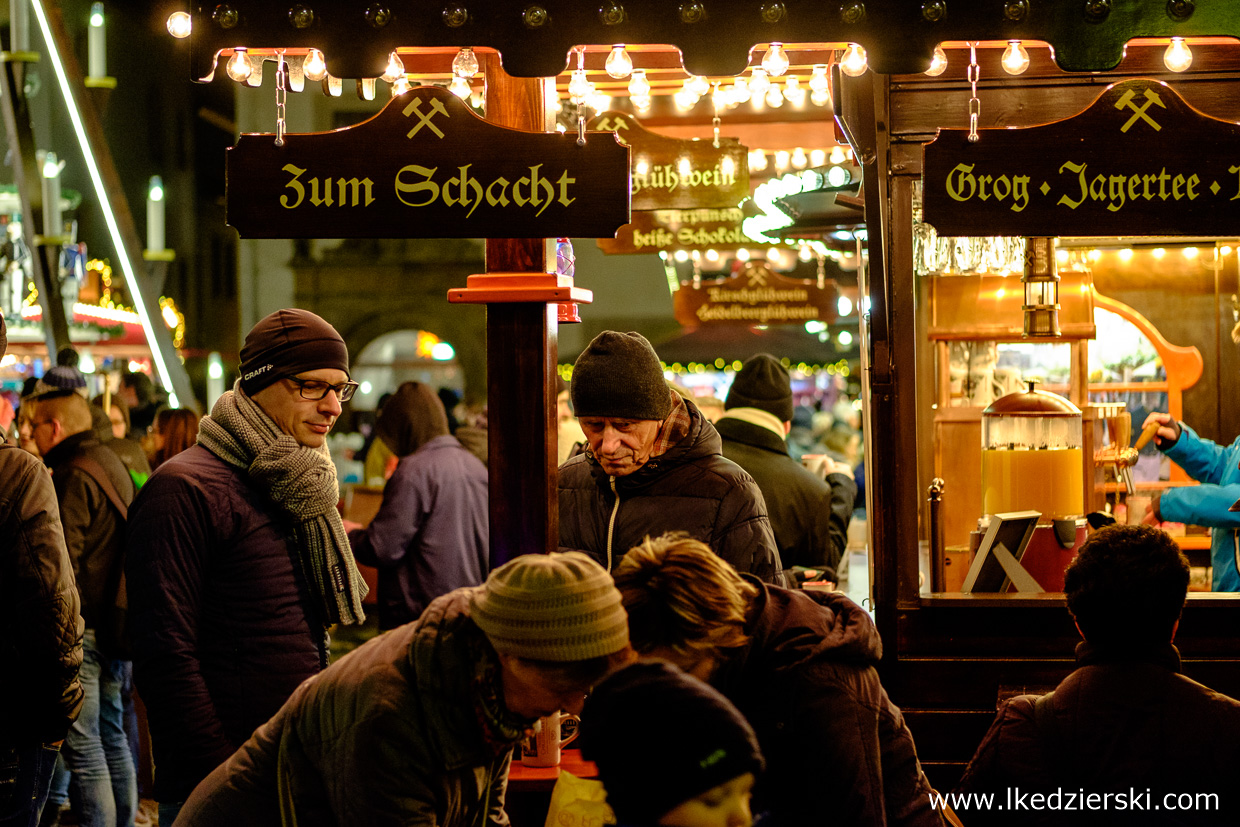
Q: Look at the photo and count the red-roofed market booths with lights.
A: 1